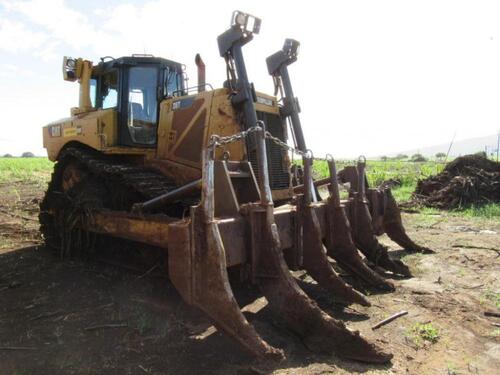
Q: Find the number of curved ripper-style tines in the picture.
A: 6